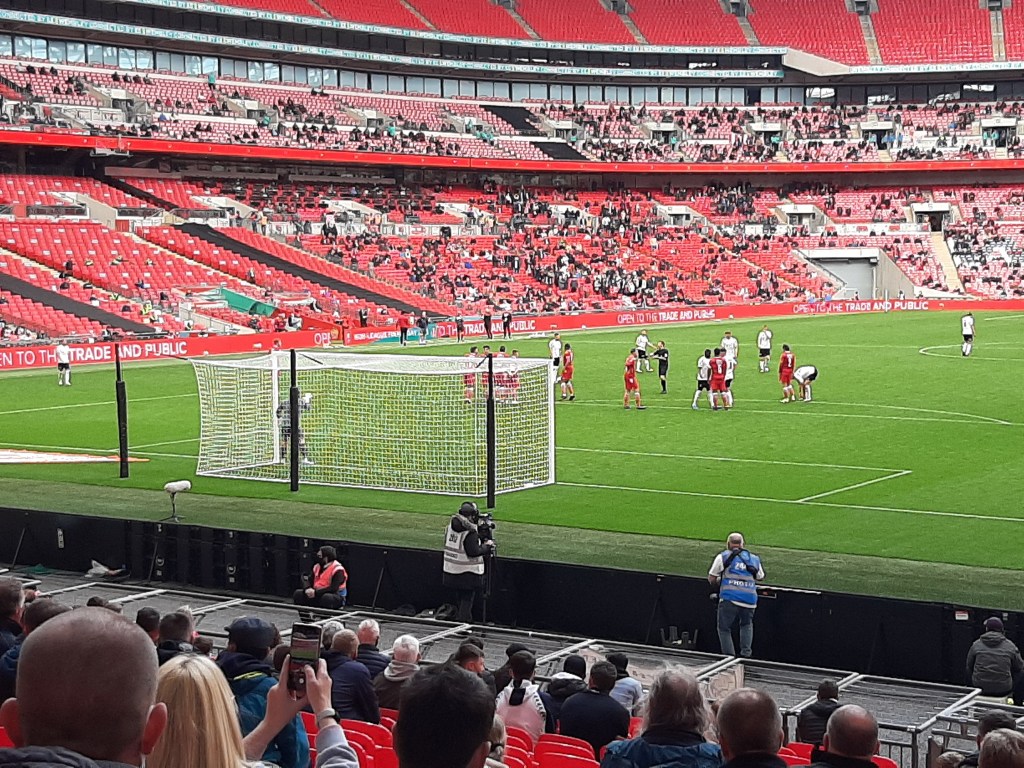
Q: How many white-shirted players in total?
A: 9